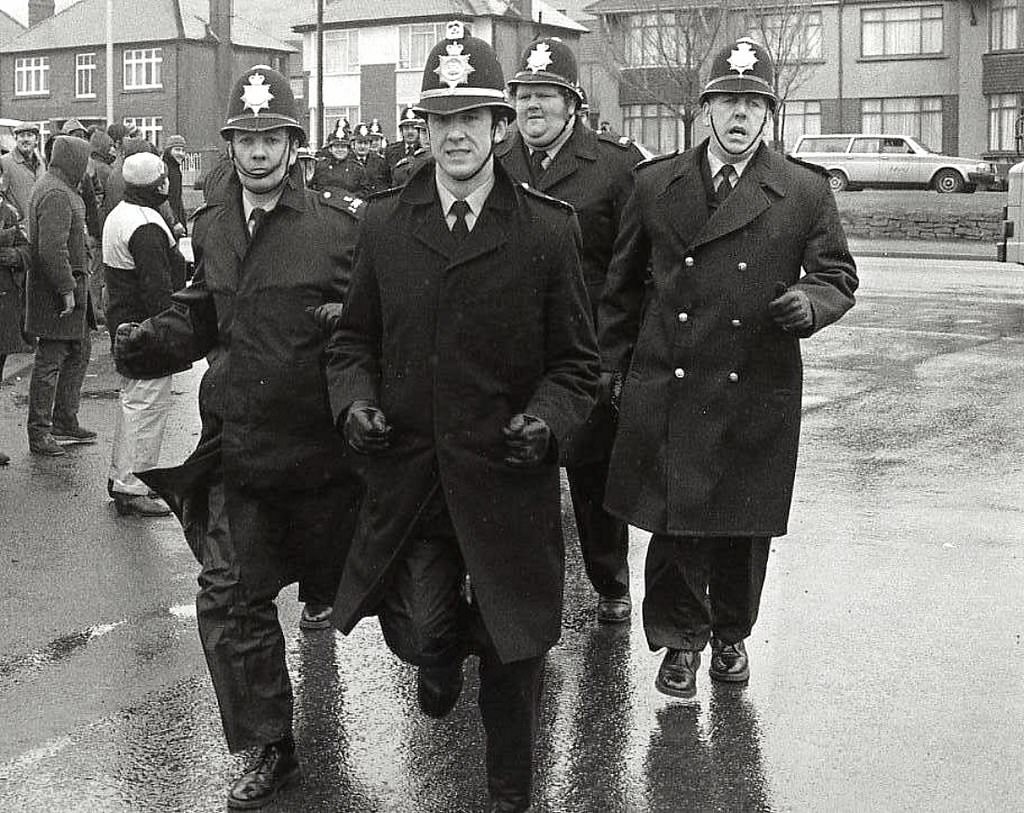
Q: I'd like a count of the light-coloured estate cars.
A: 1